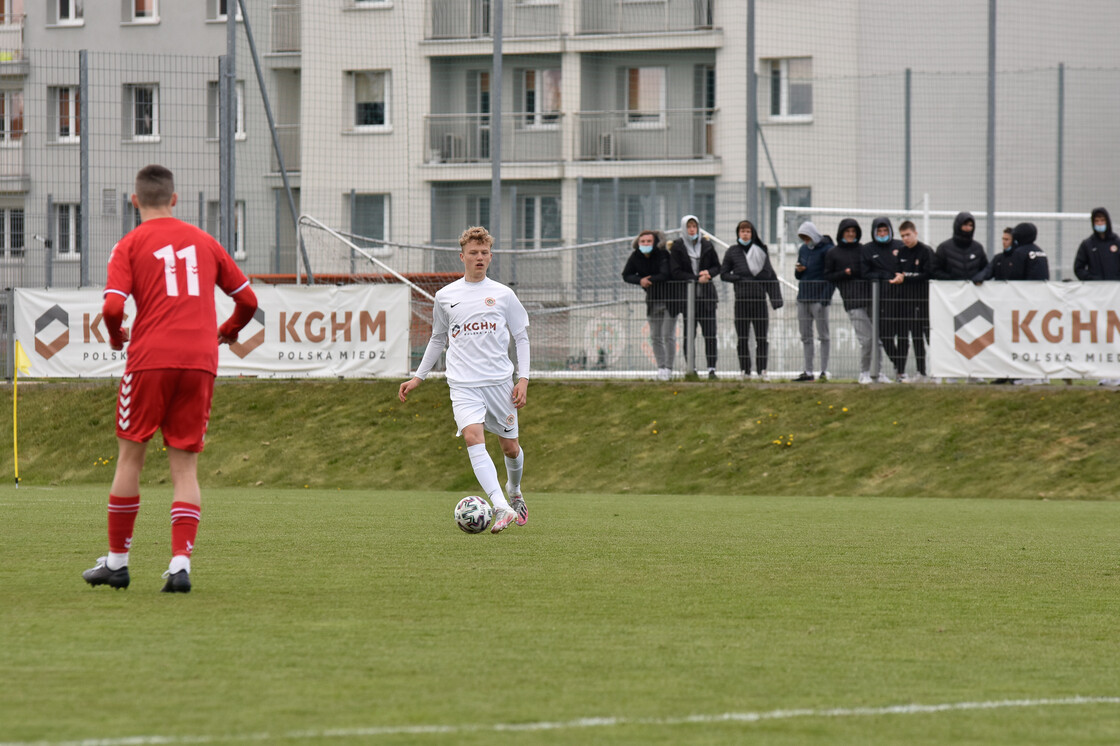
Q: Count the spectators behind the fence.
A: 11